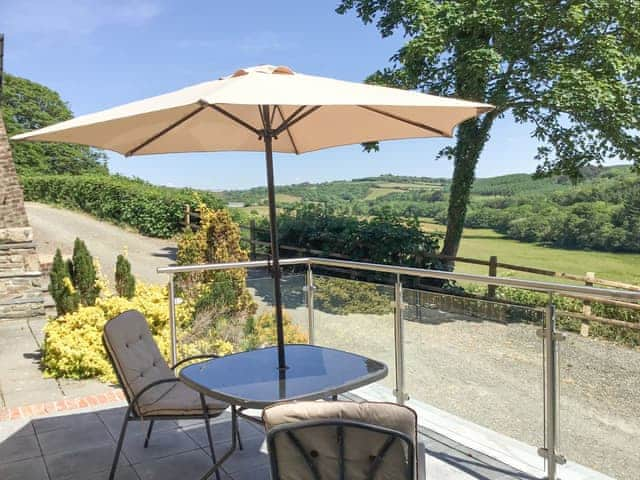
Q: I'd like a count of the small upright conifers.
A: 3